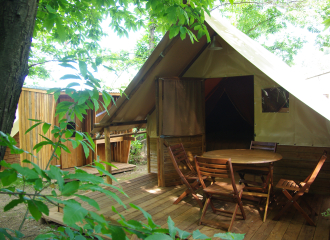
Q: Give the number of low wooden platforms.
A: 2